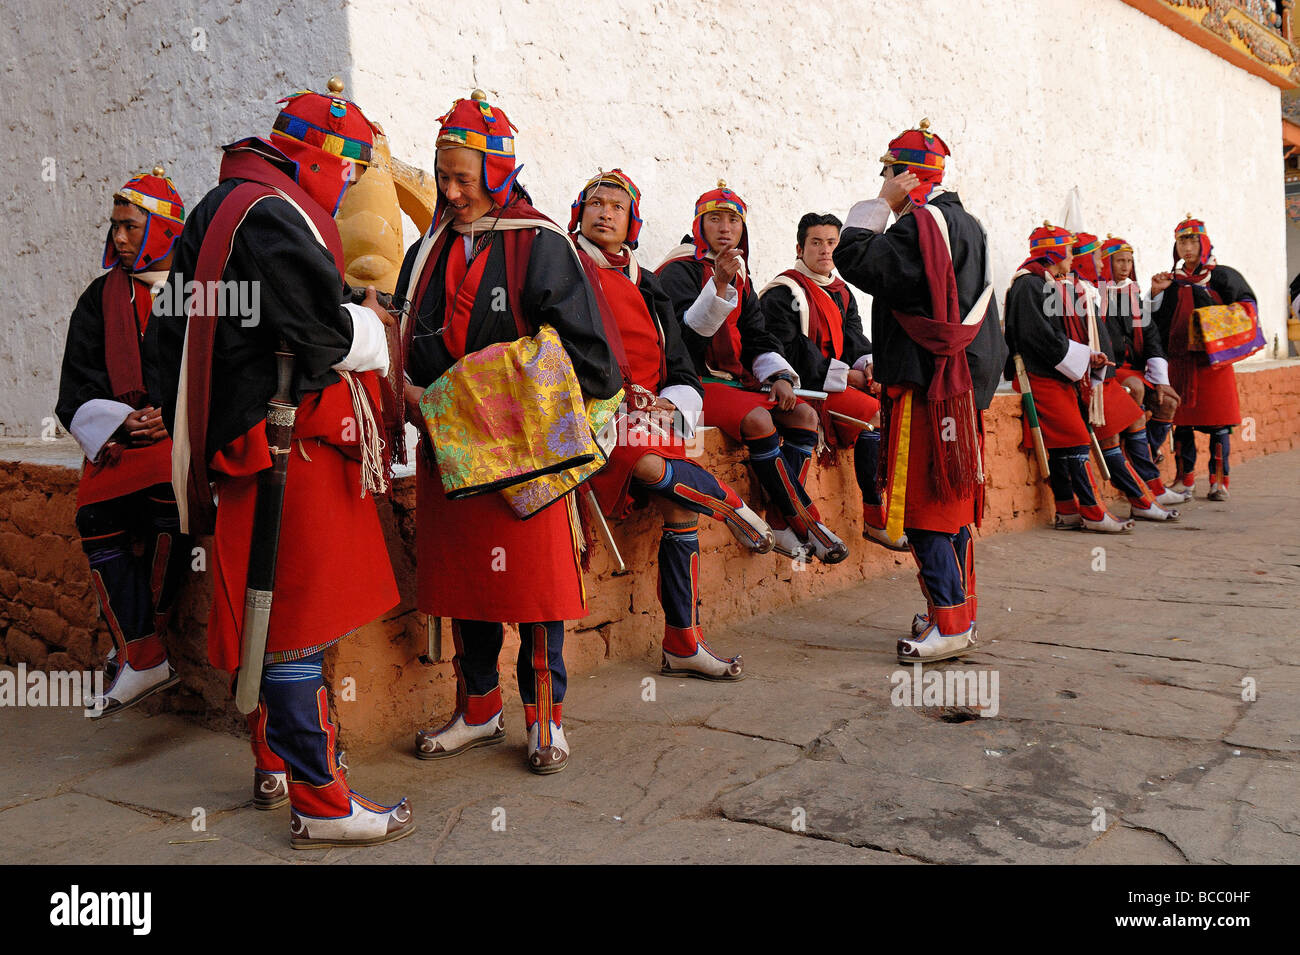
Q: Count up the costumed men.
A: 11